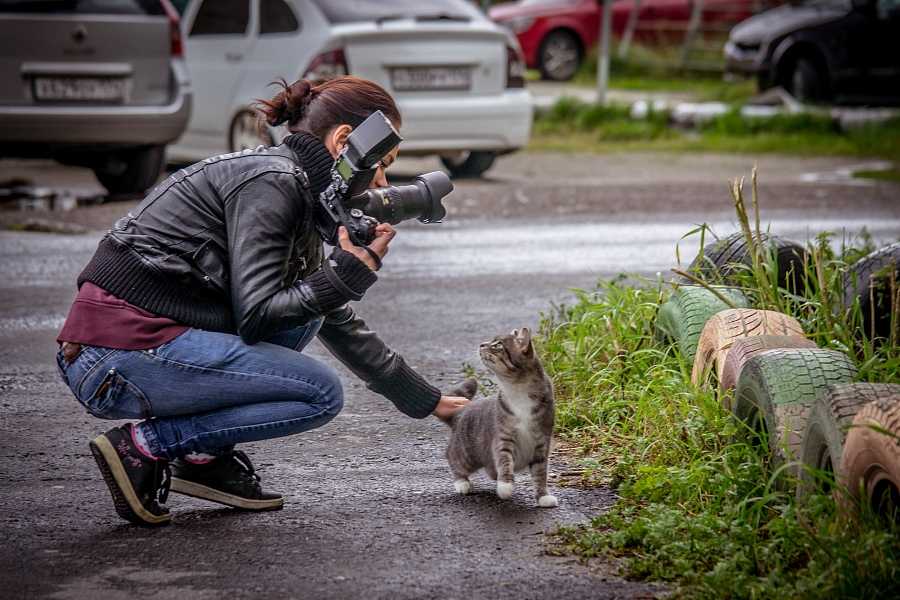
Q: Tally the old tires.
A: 8